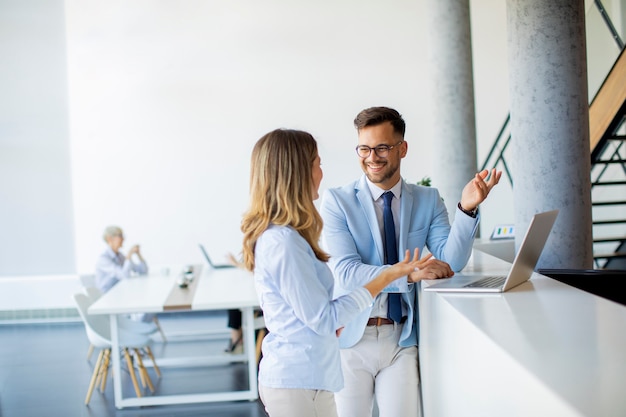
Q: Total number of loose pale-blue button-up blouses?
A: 1